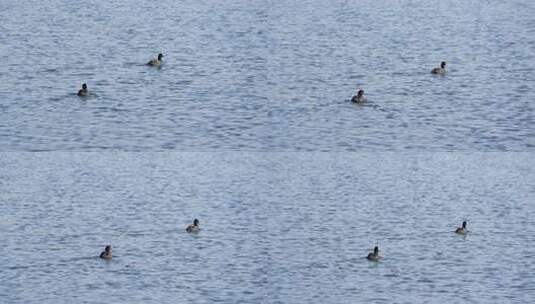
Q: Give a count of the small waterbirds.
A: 8